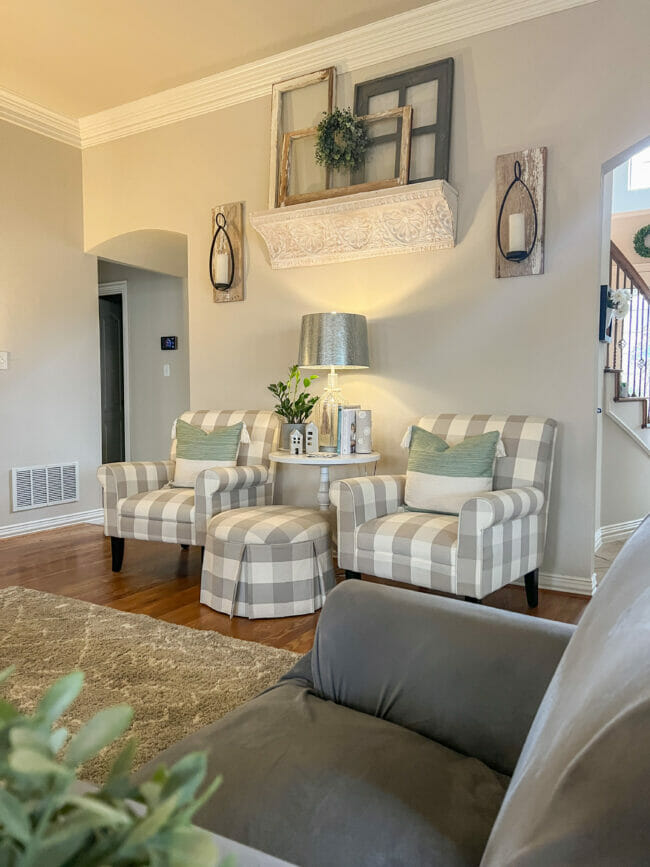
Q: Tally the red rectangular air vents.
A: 0